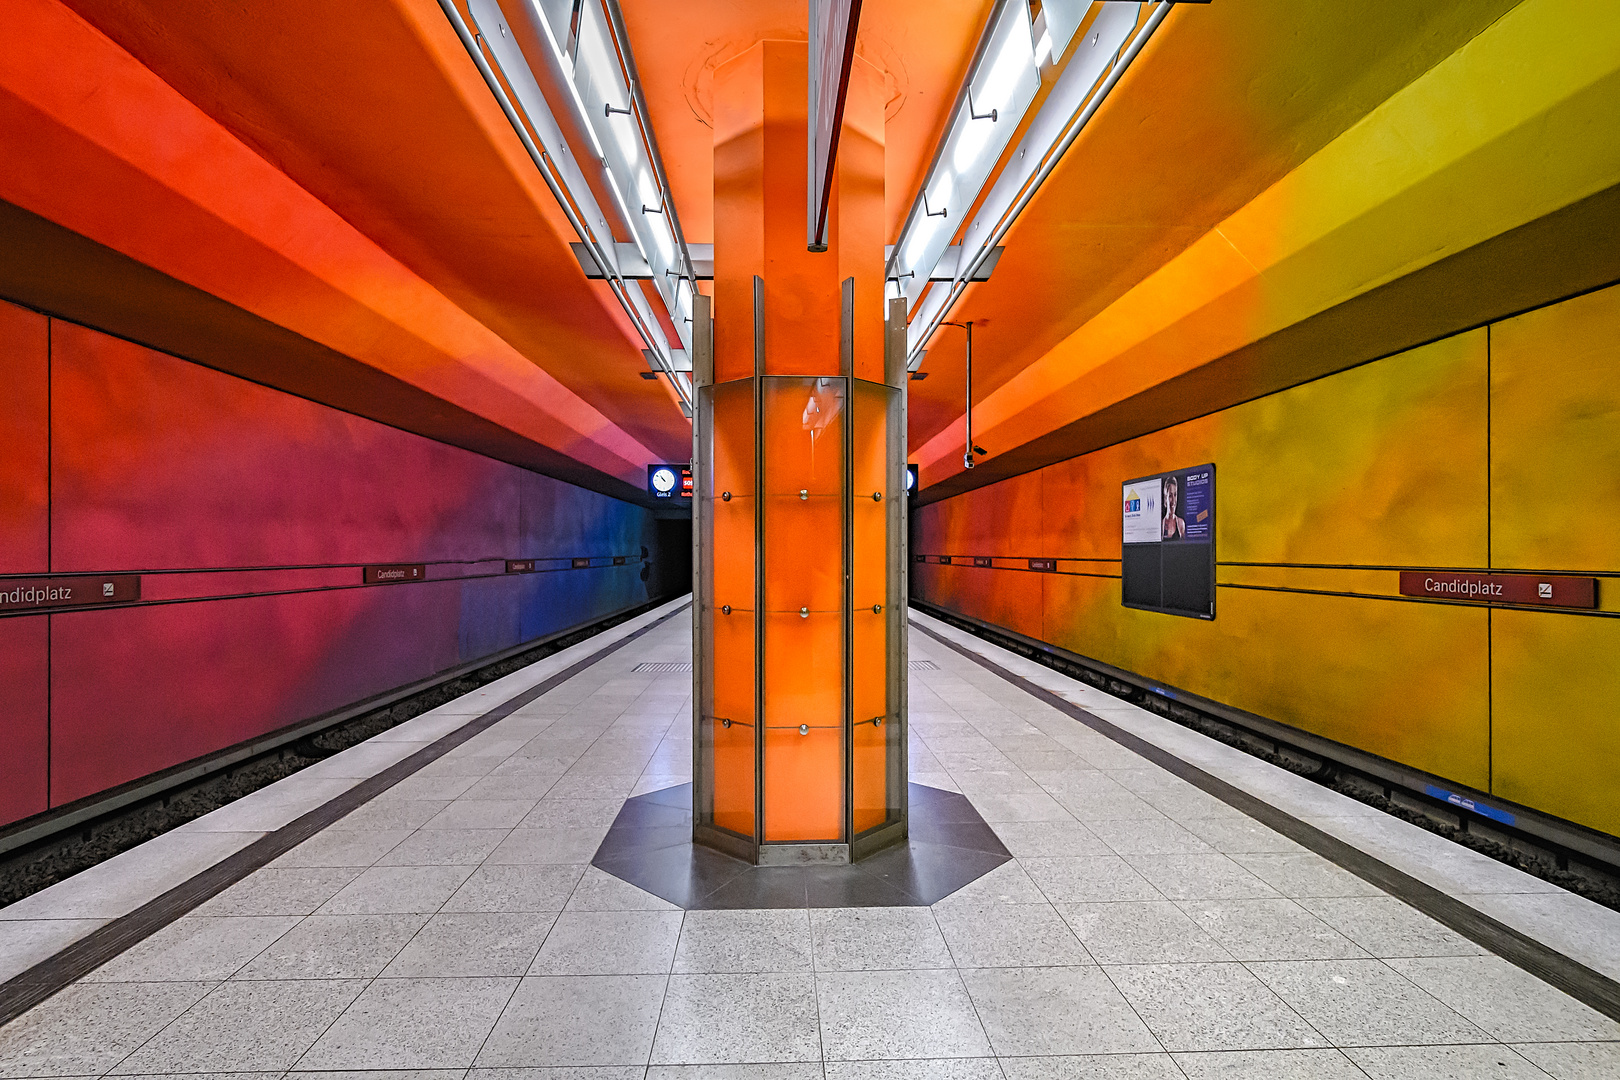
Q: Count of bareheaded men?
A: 0